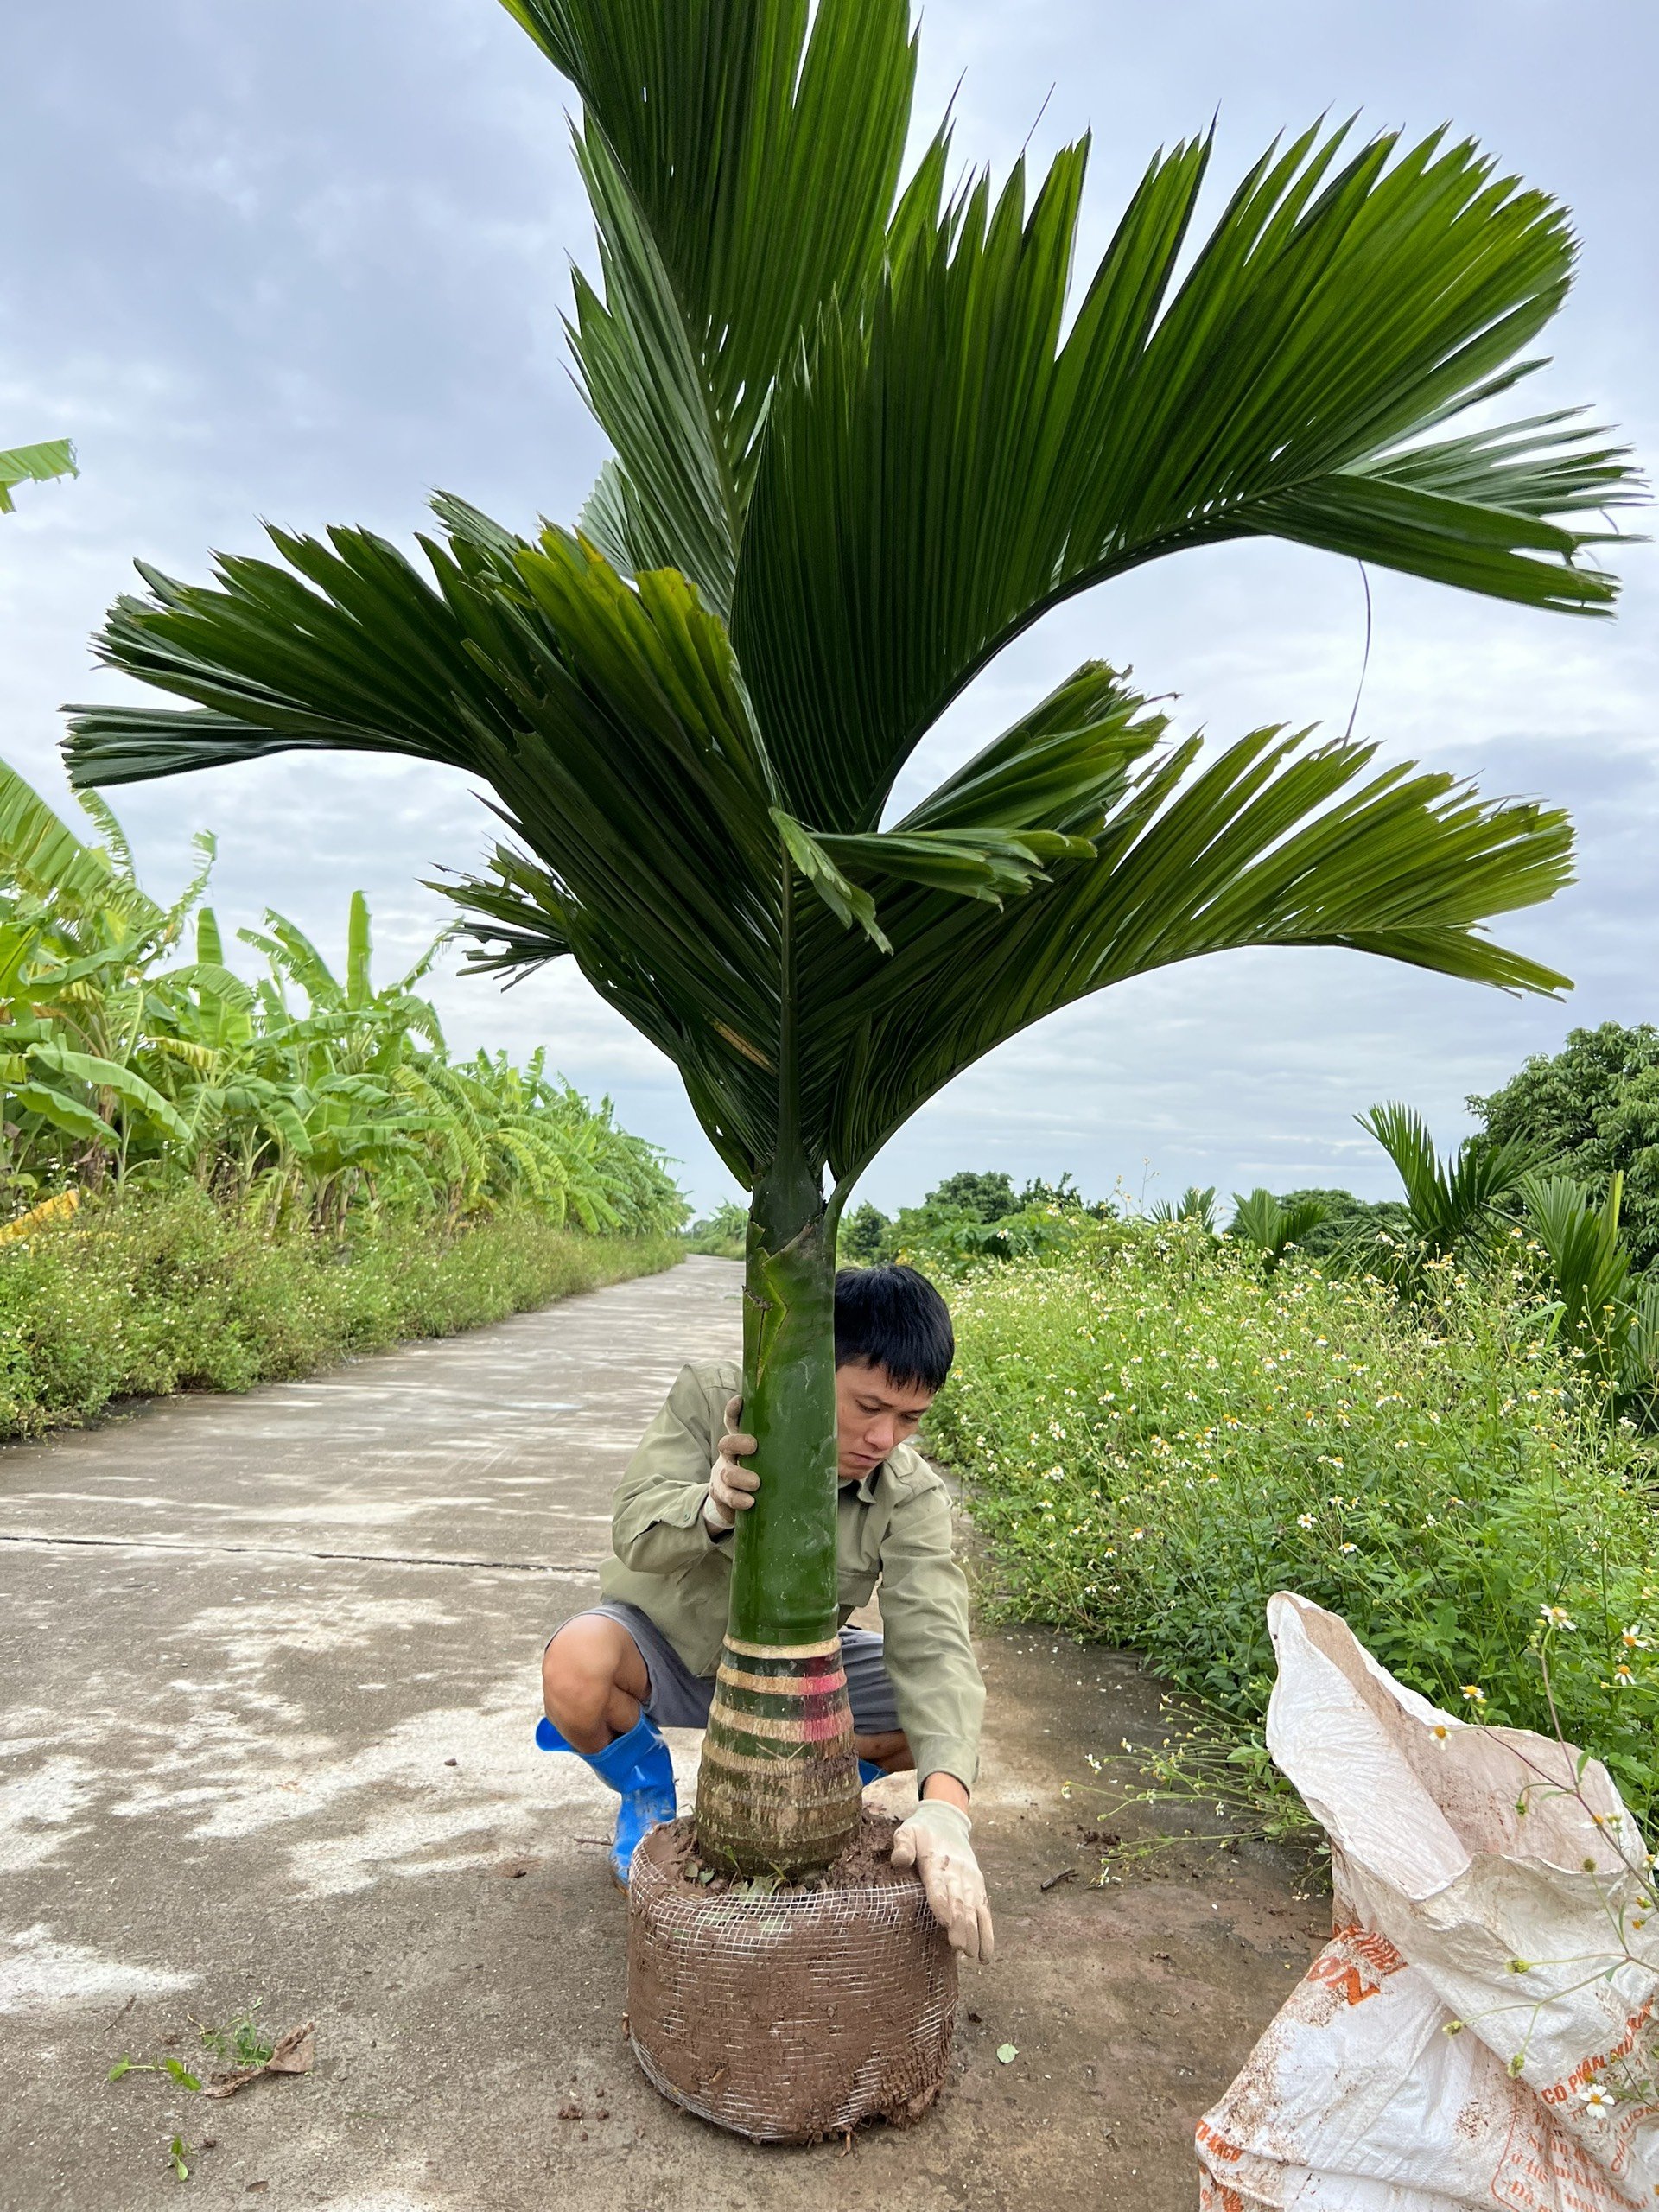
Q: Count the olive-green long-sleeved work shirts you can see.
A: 1